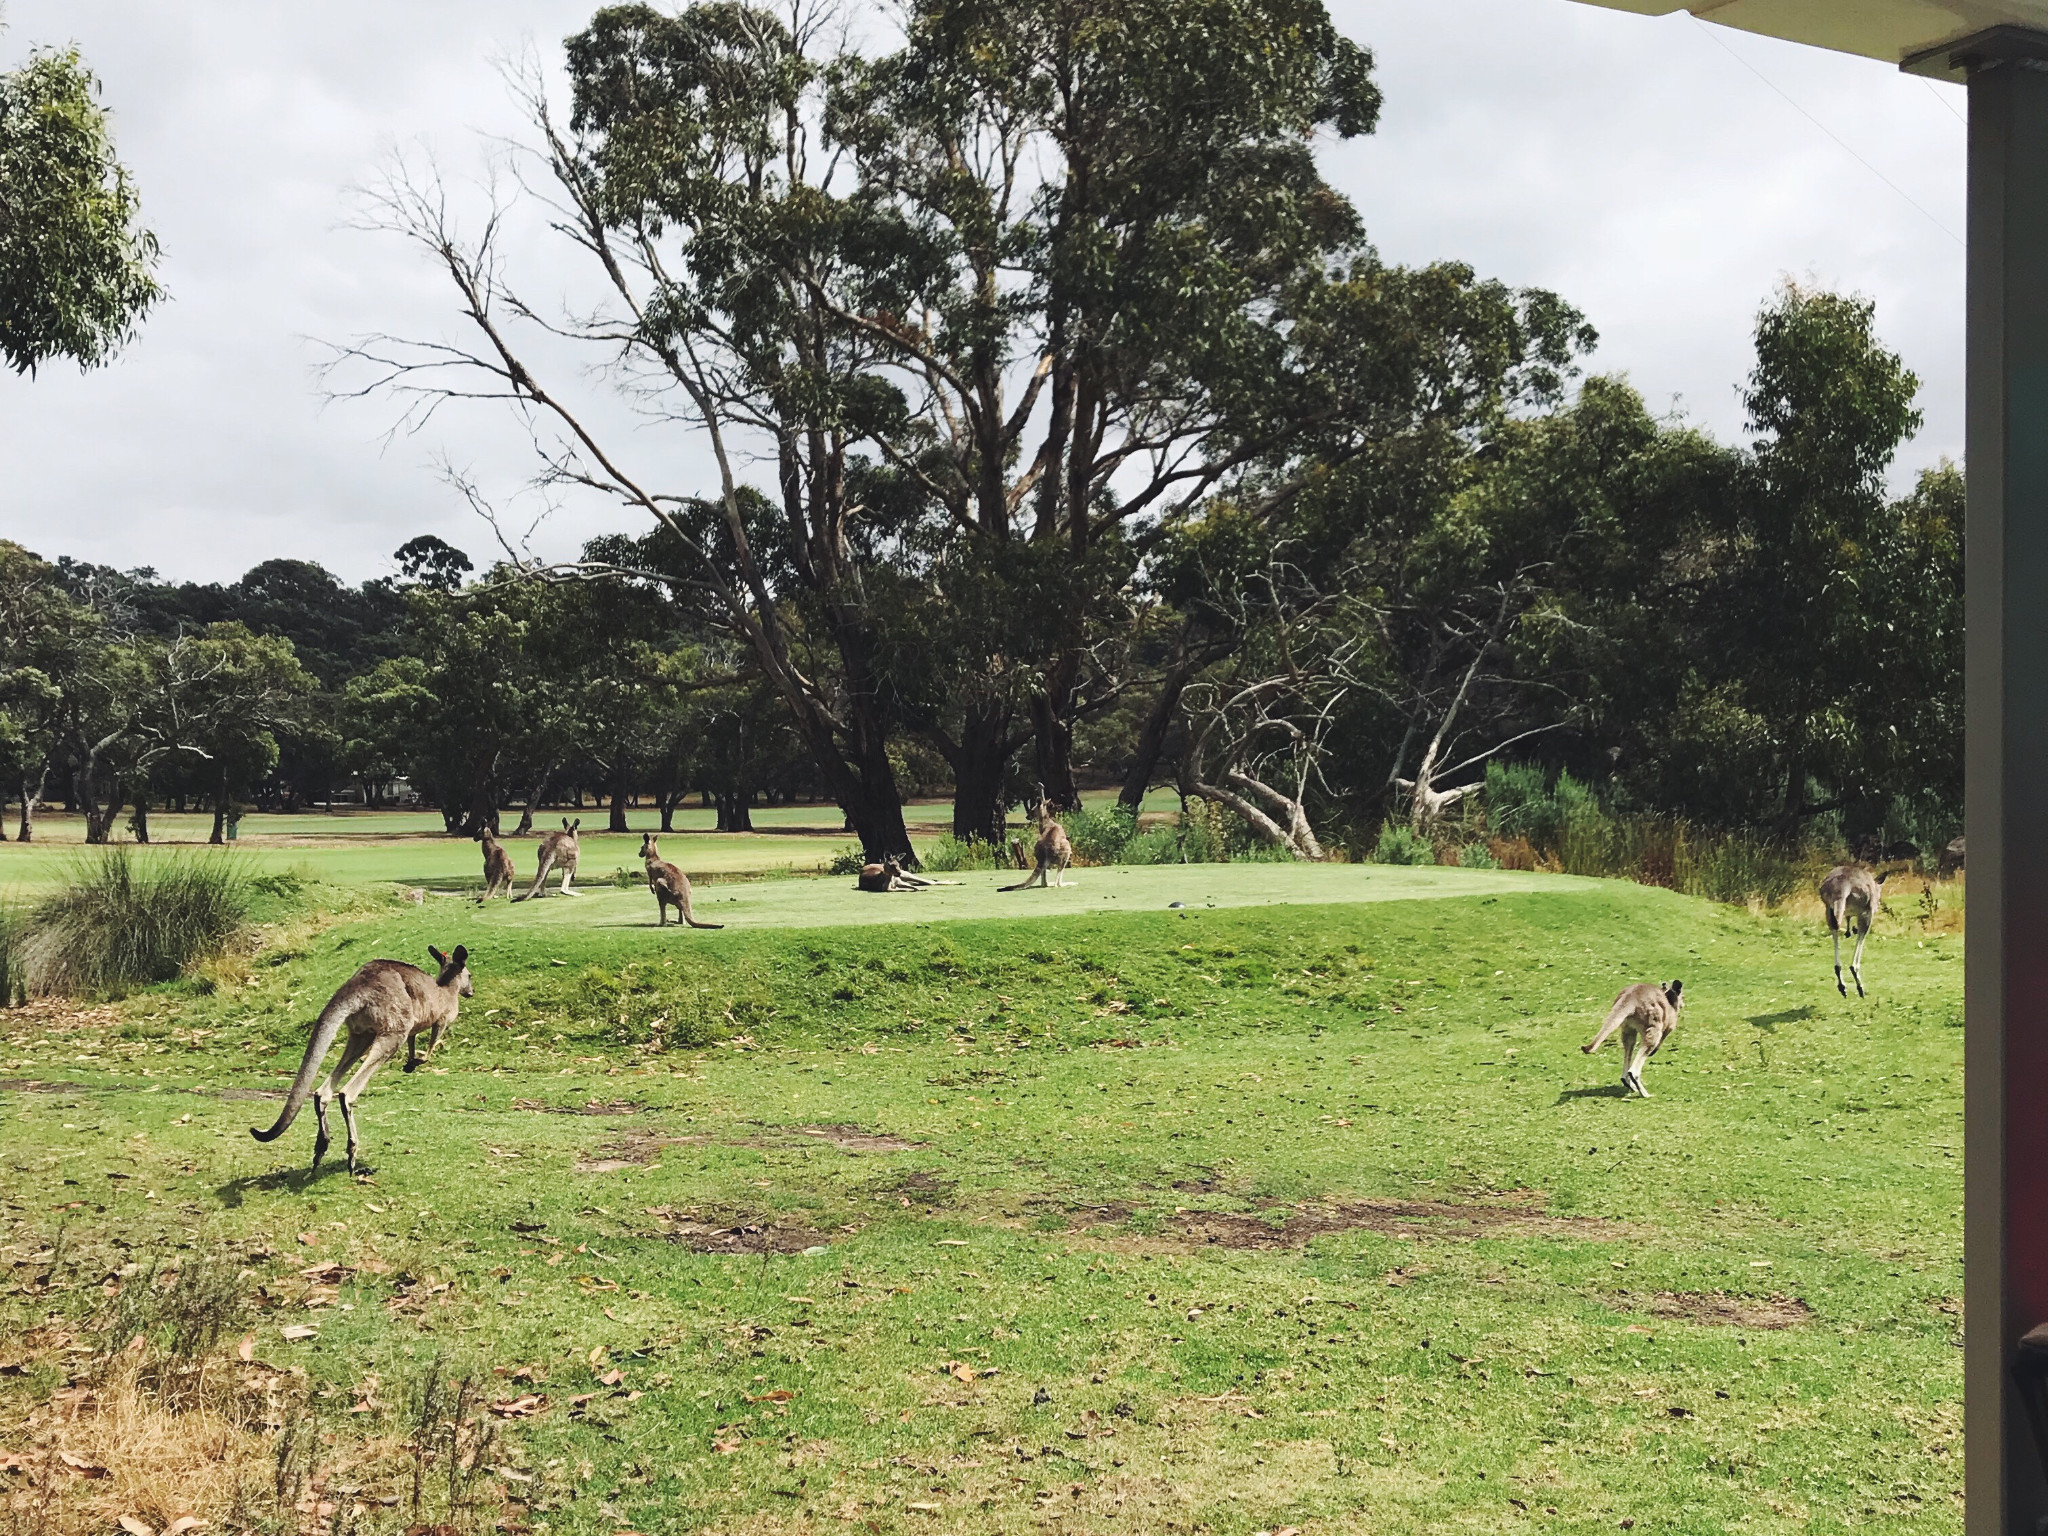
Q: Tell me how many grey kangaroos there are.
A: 8